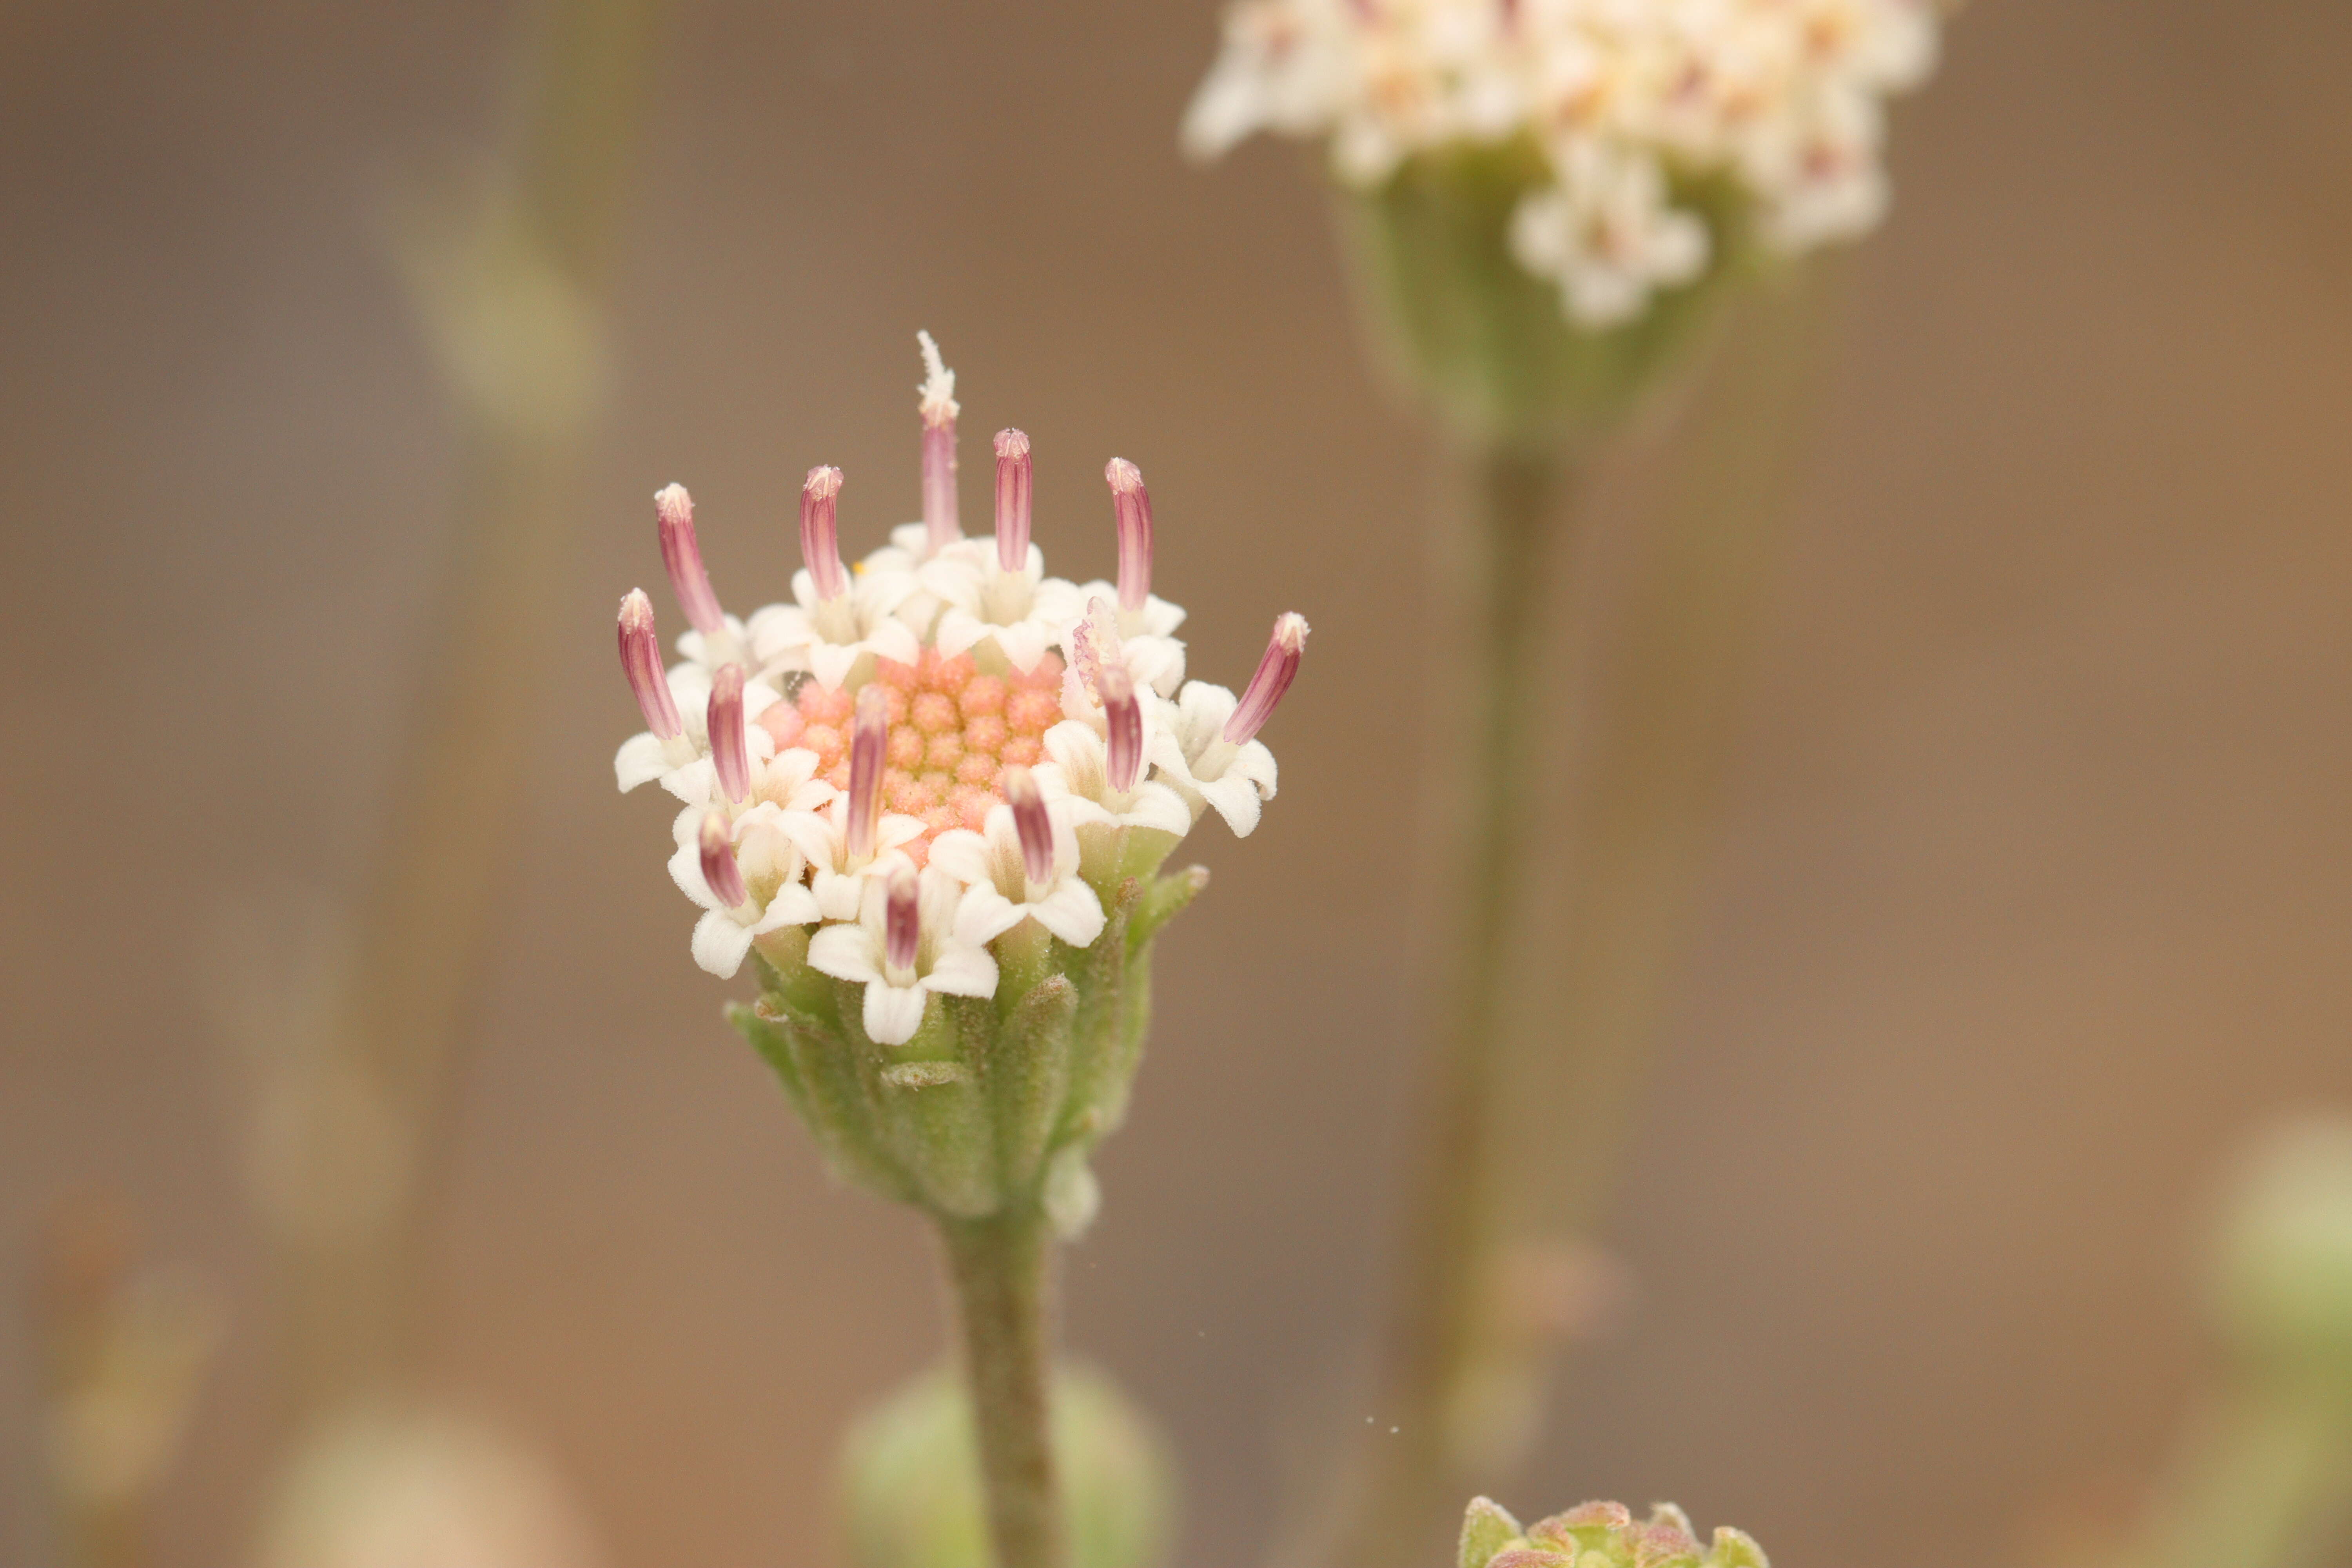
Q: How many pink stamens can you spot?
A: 13